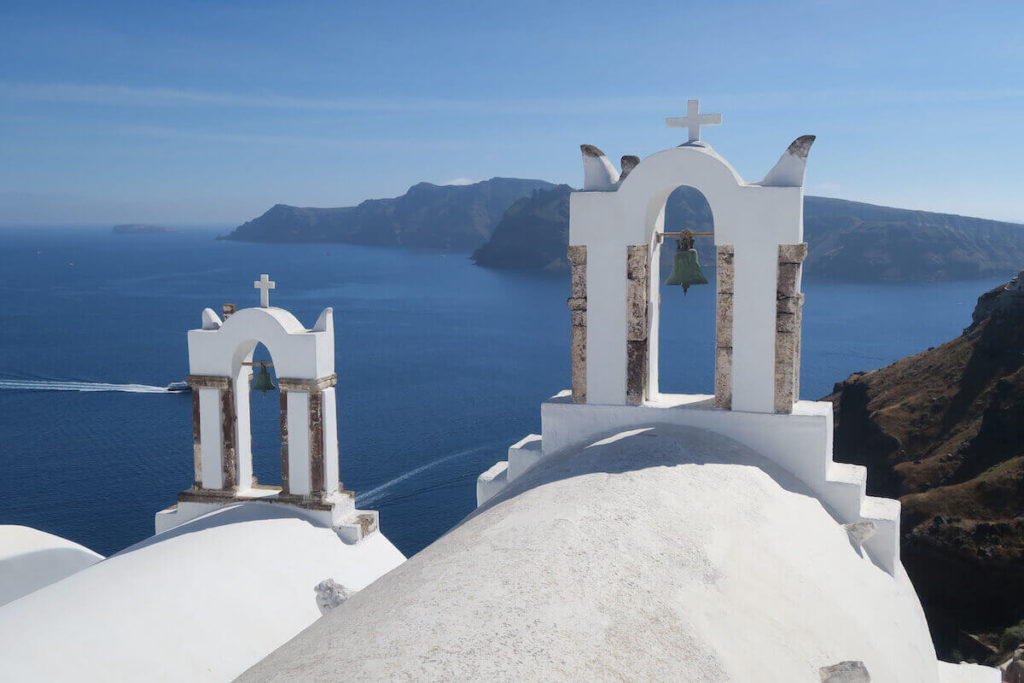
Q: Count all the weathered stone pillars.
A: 8